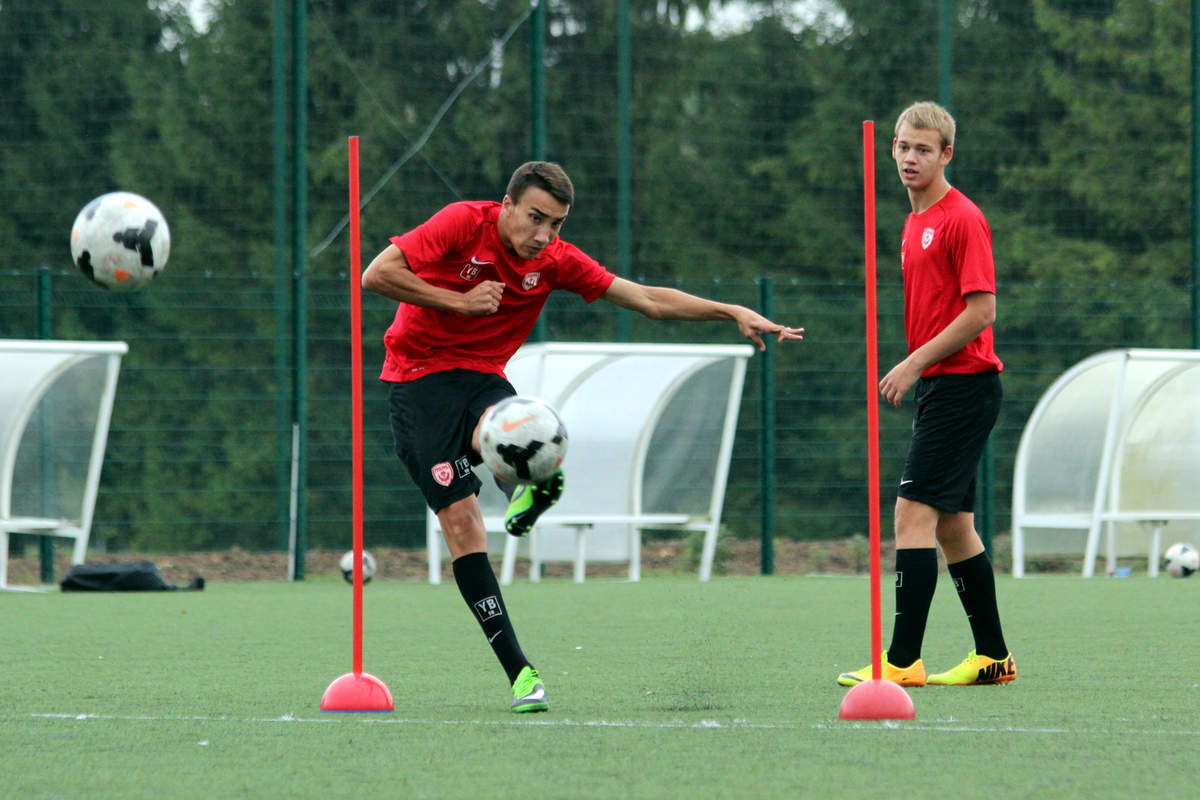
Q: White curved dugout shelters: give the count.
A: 3